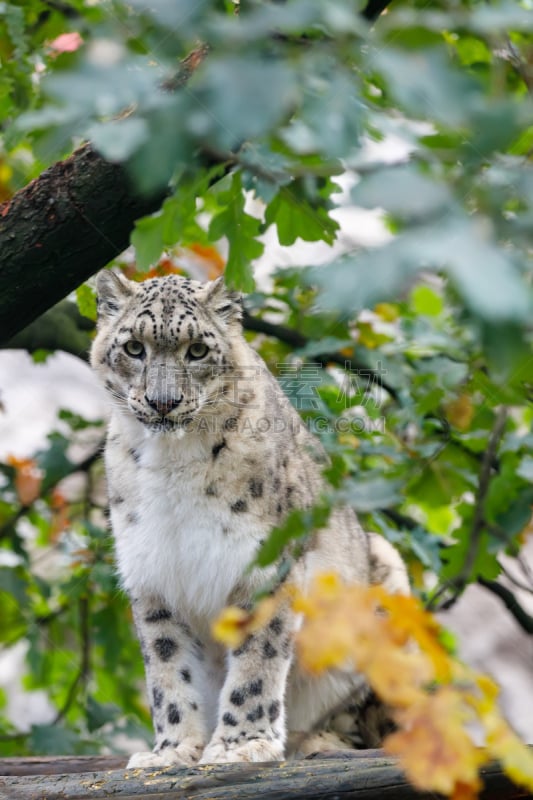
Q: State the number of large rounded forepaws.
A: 2